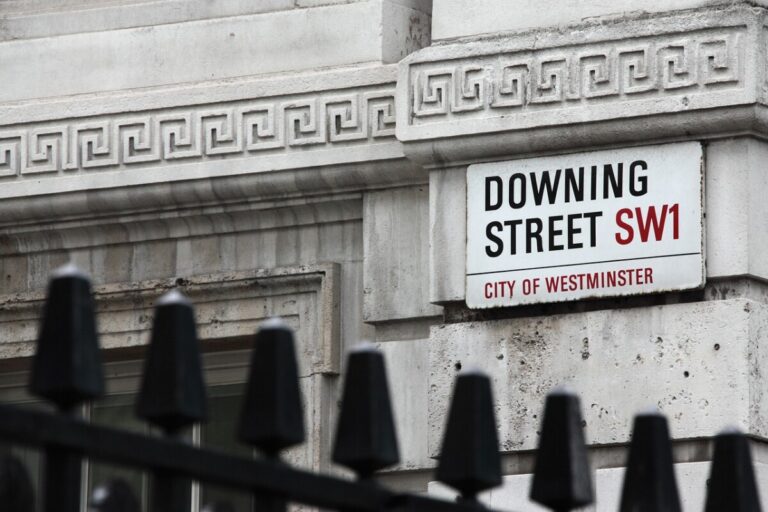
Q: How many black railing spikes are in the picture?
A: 8